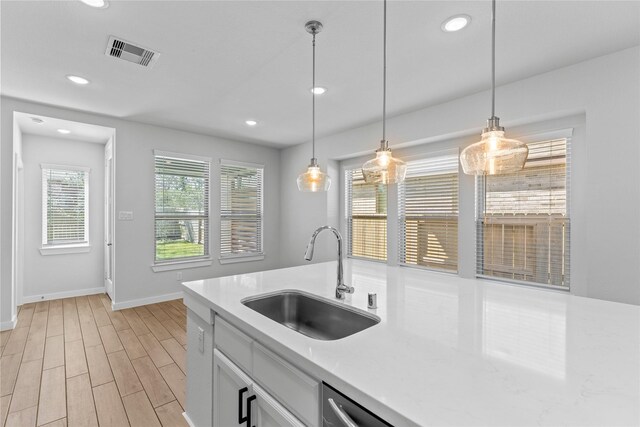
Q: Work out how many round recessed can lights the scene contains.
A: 6